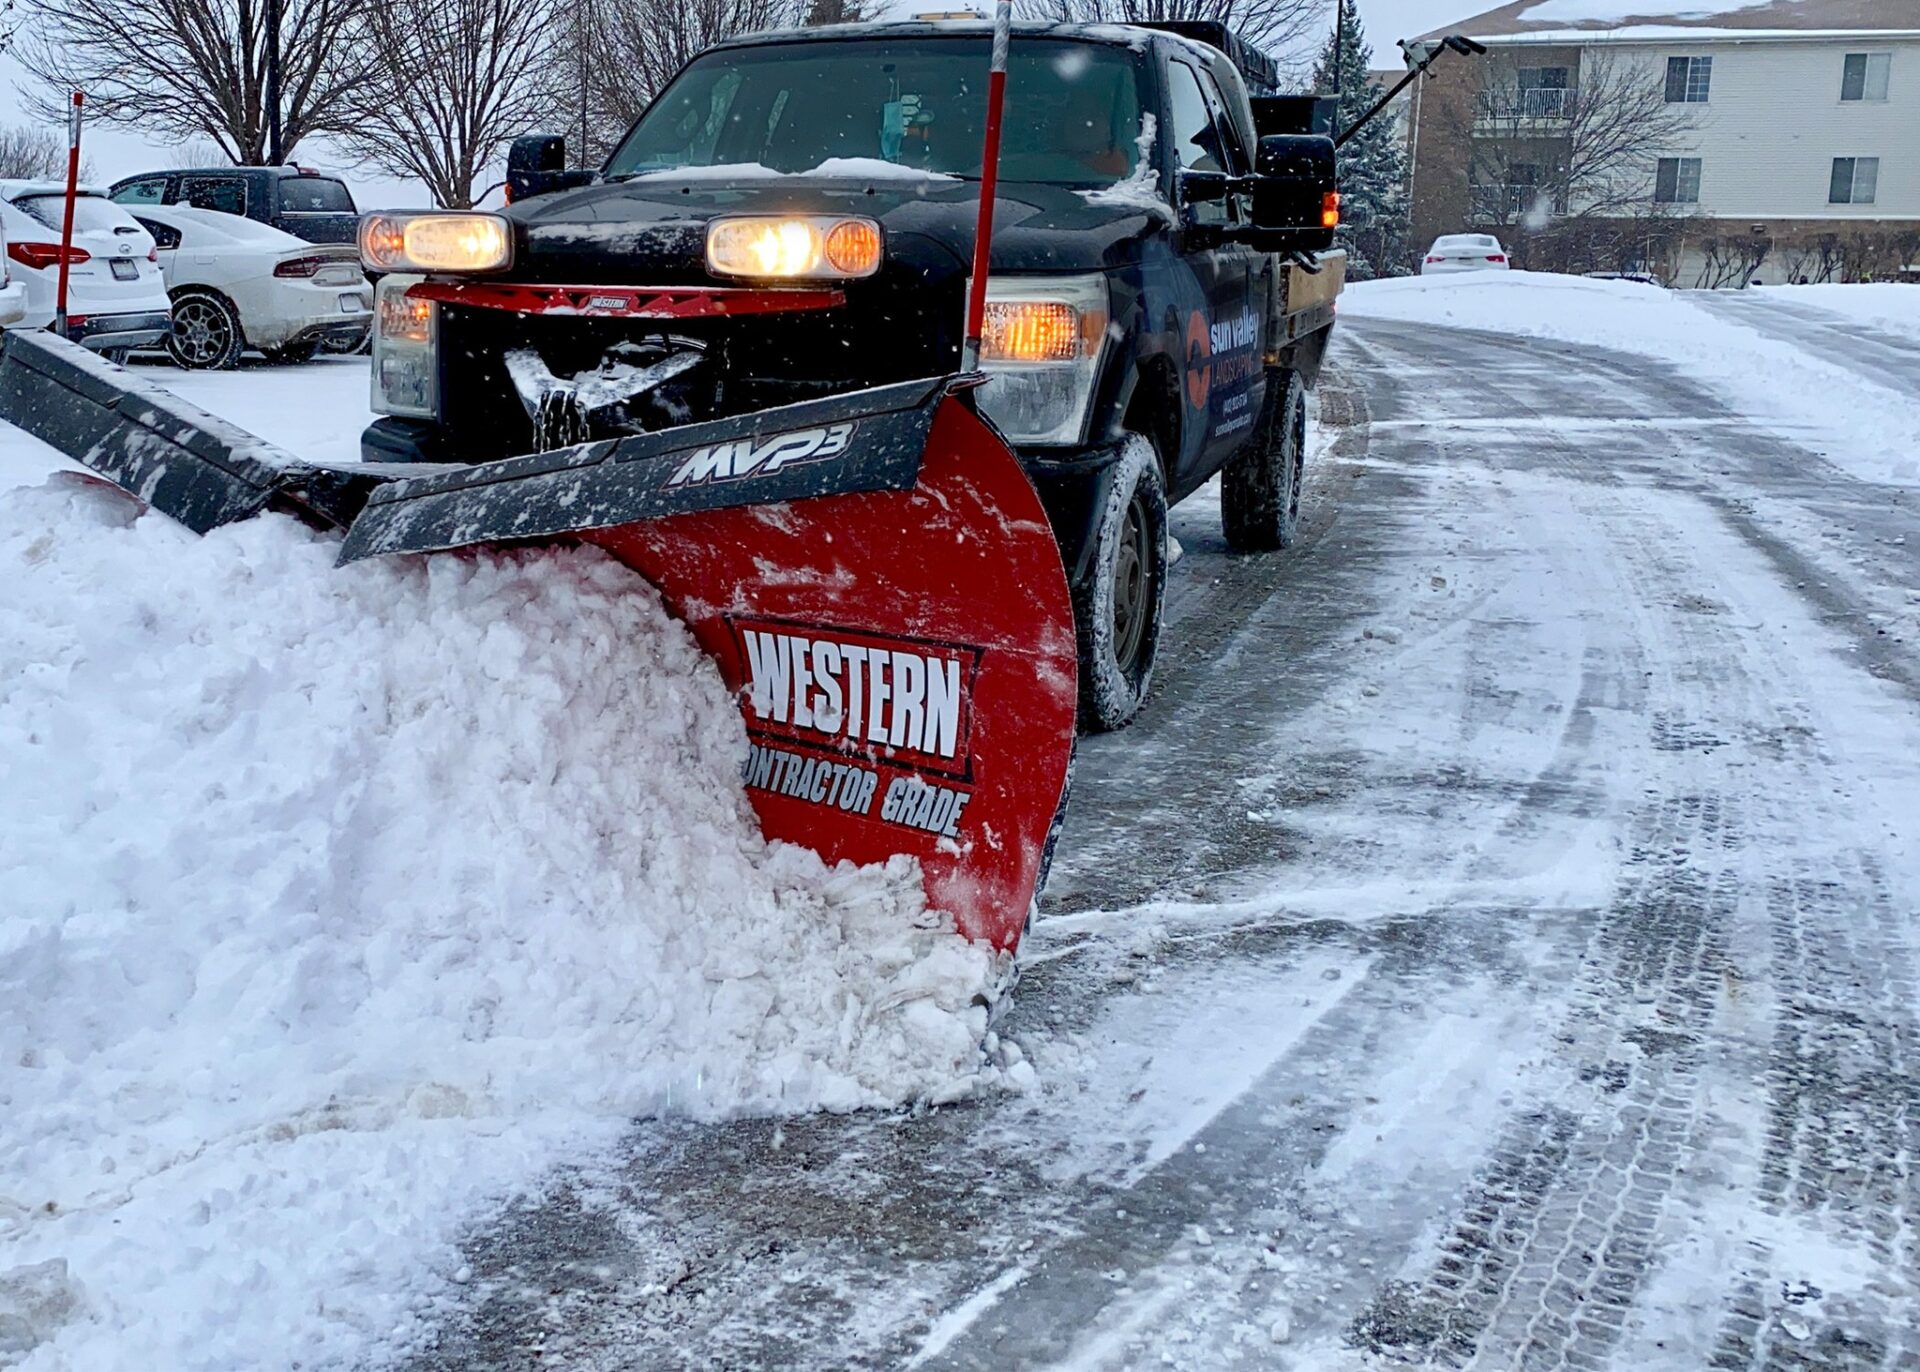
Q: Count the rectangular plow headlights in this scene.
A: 2